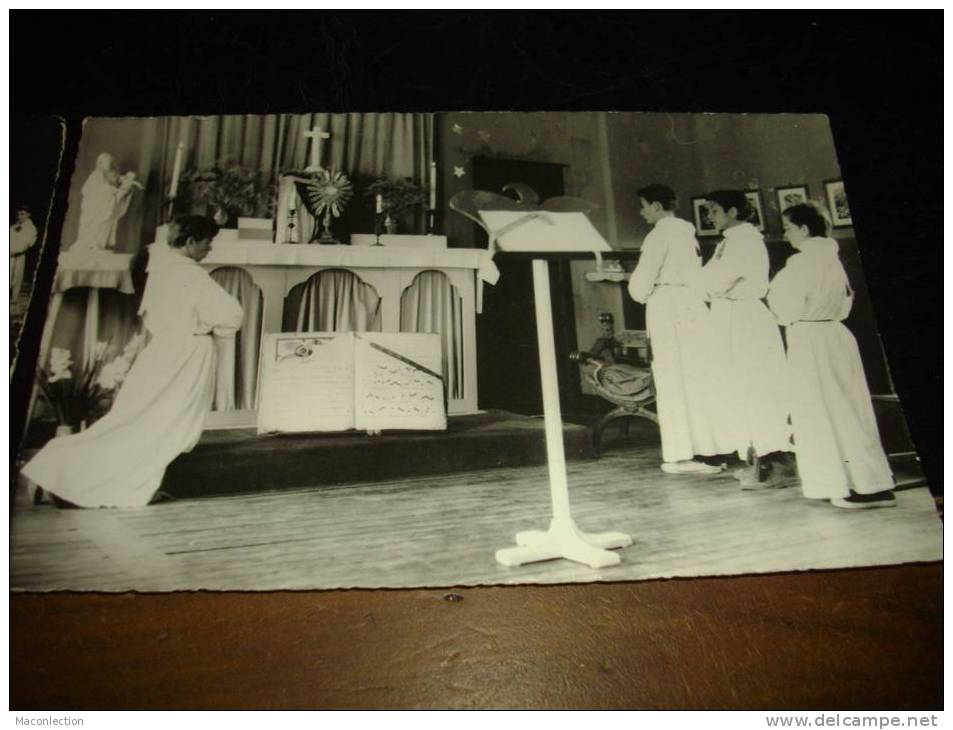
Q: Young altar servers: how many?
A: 4